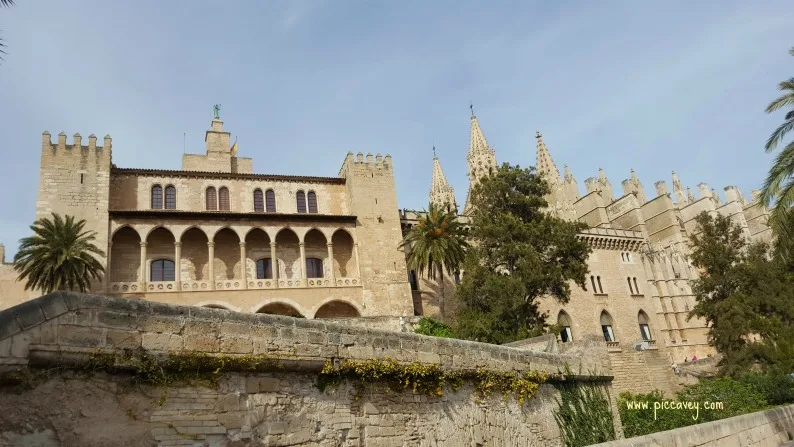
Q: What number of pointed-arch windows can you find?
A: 3